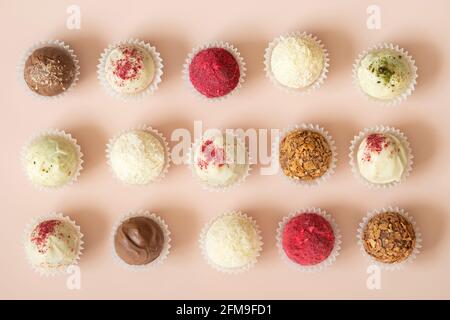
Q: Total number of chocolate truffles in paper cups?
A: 15